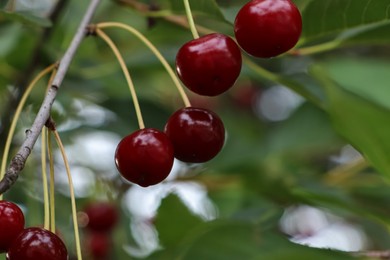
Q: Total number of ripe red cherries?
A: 6